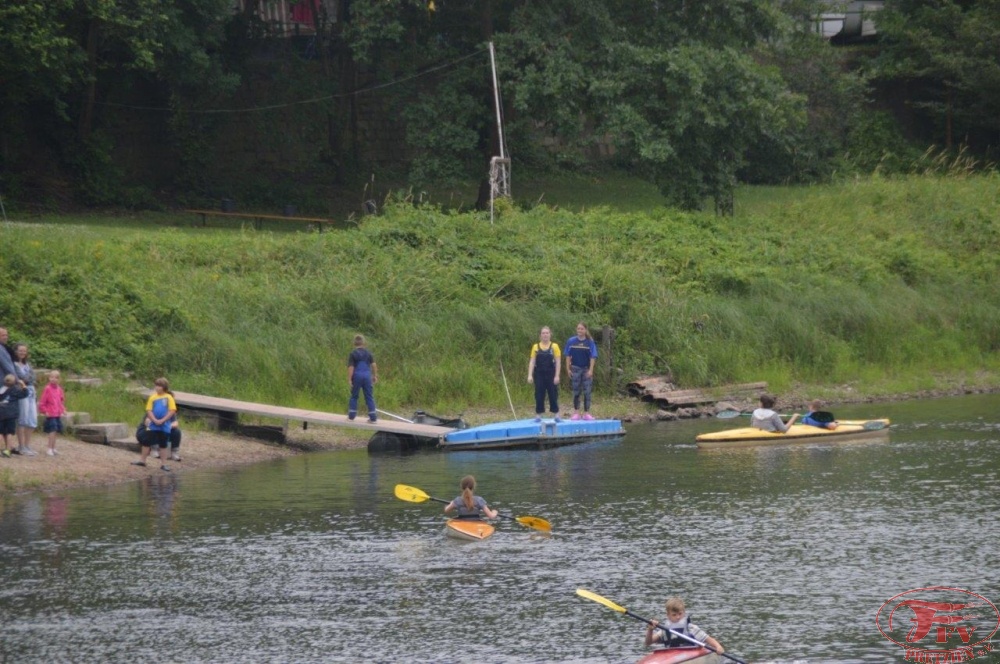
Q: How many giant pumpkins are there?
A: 0